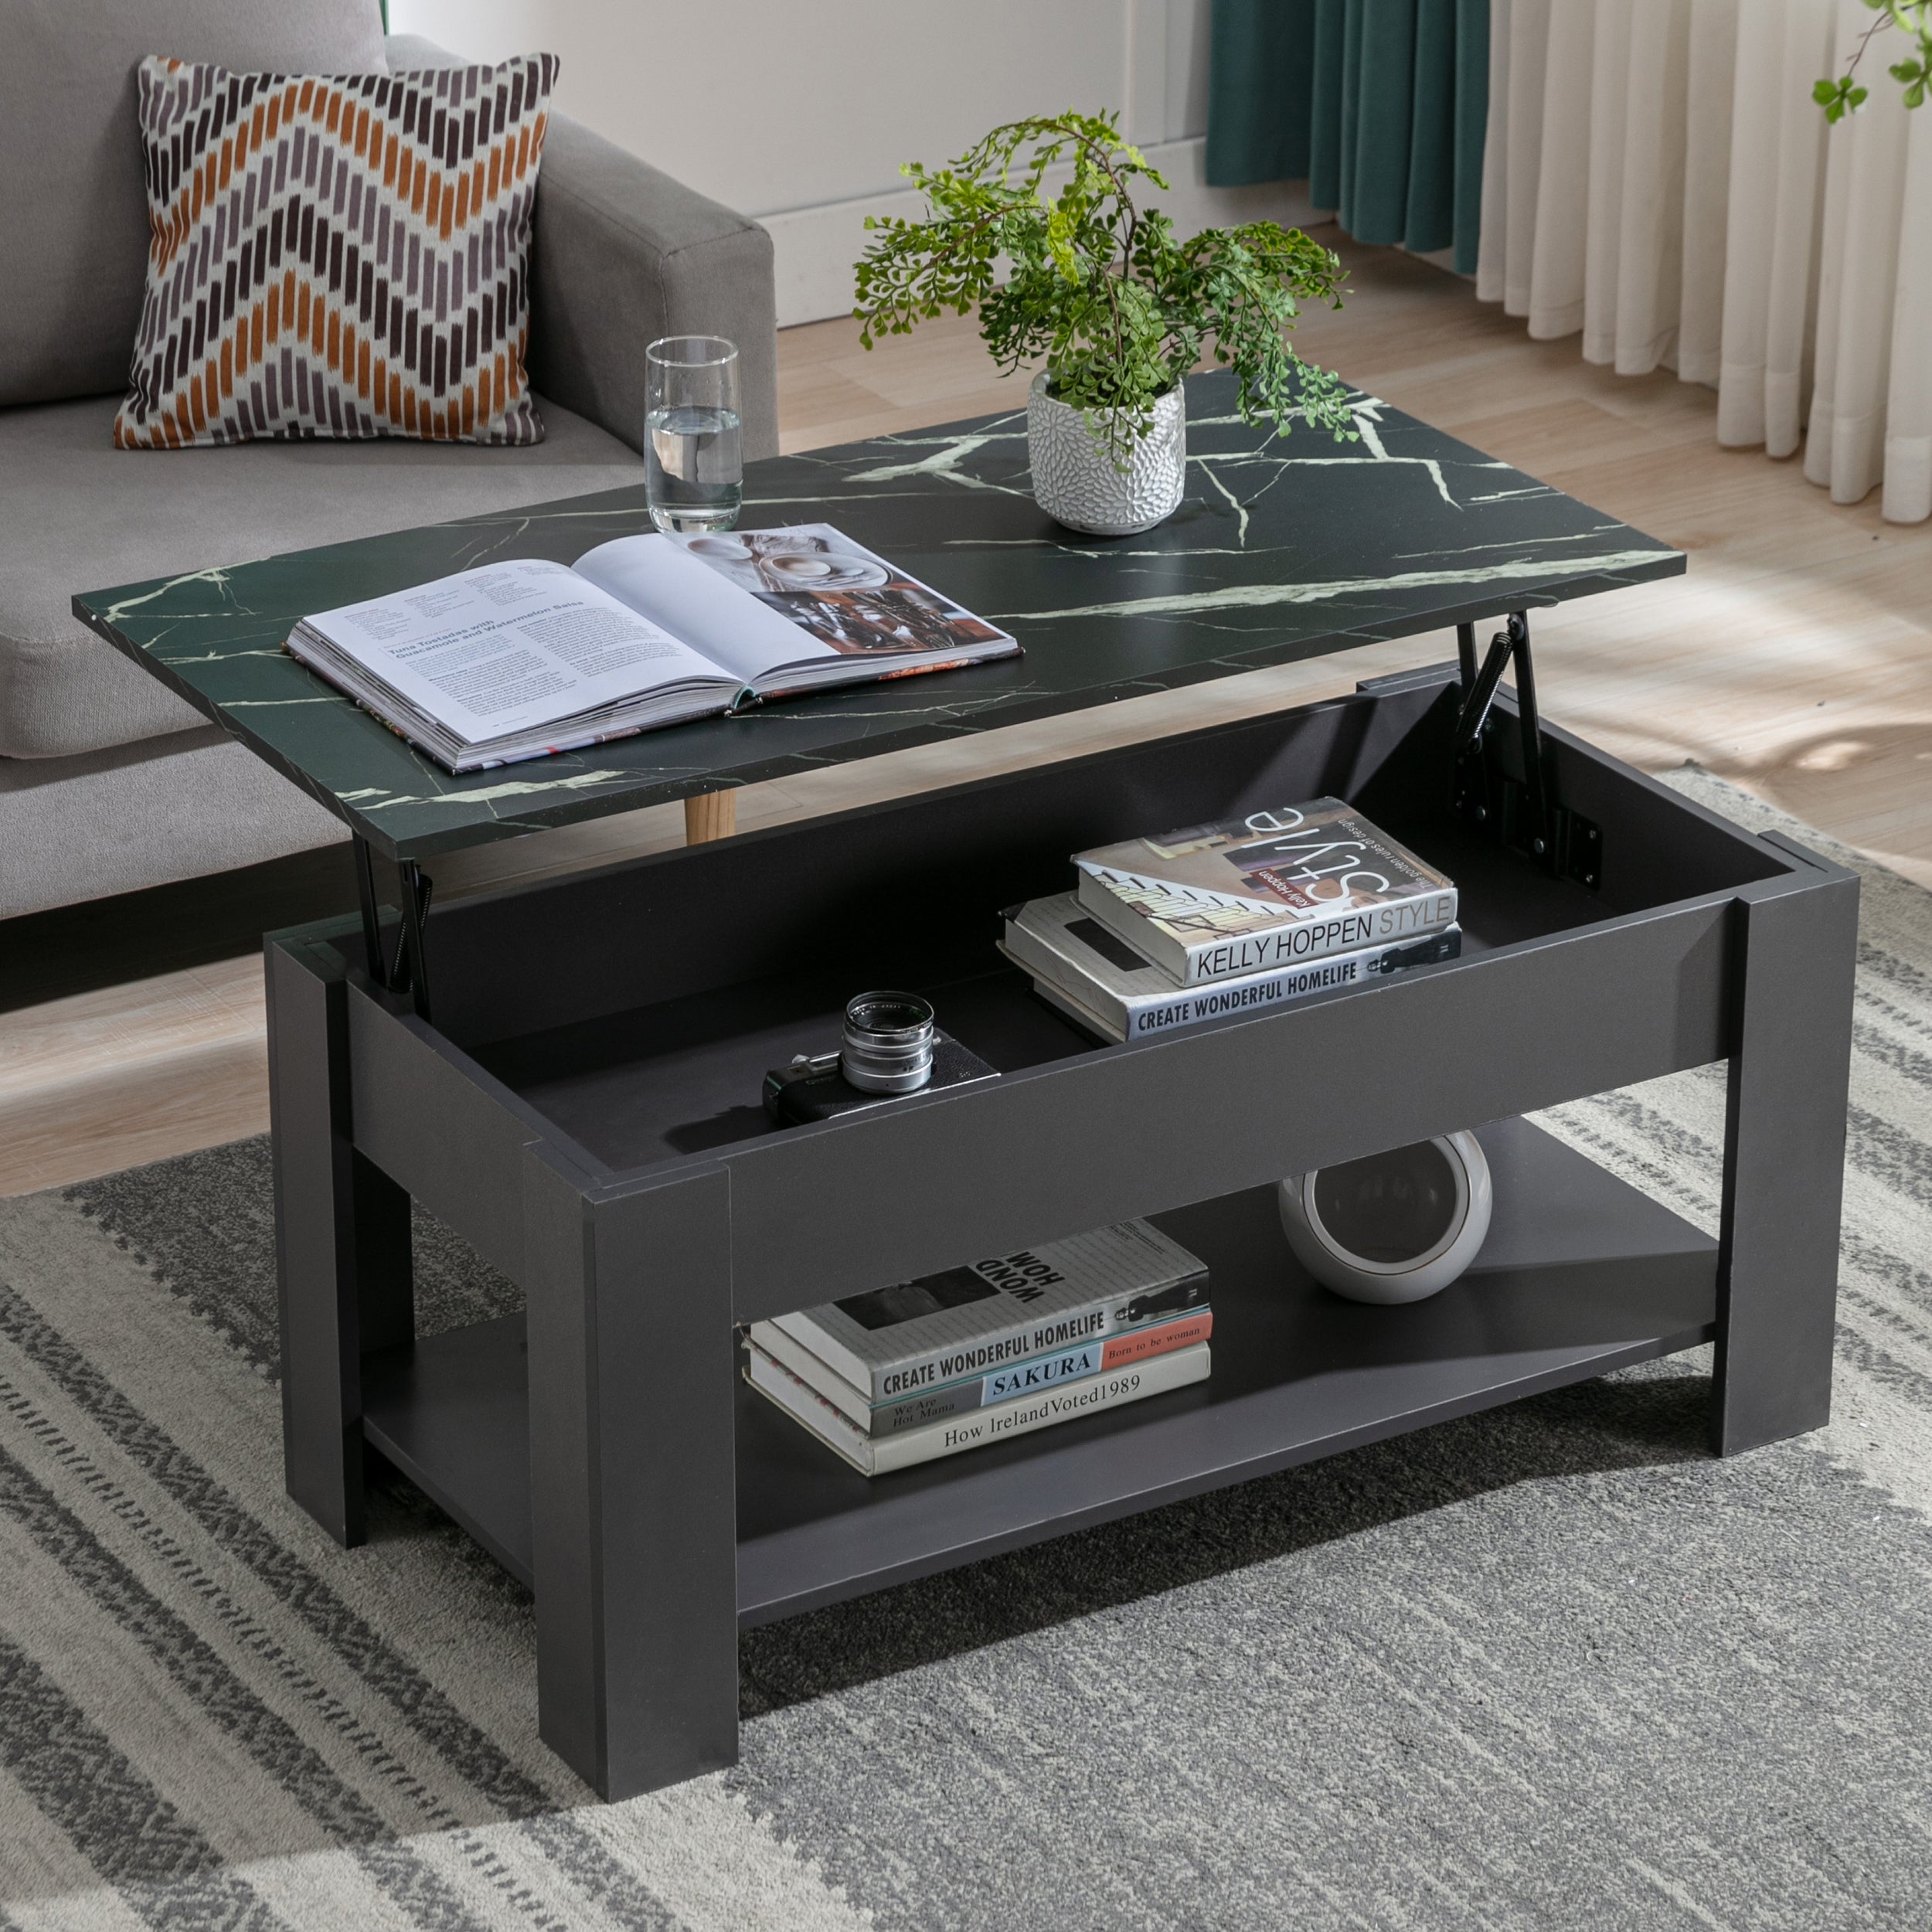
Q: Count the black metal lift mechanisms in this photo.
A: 2